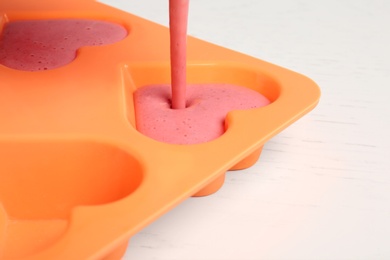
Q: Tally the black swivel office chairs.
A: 0